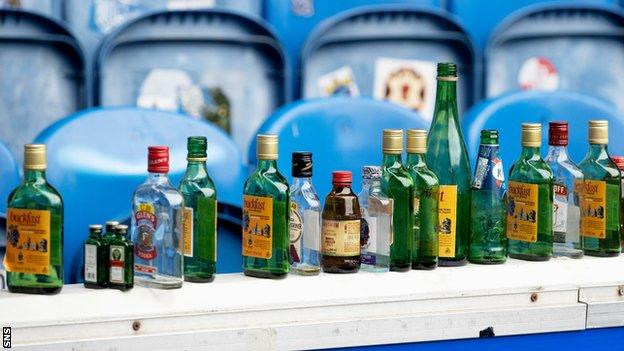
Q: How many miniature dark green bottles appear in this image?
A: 3